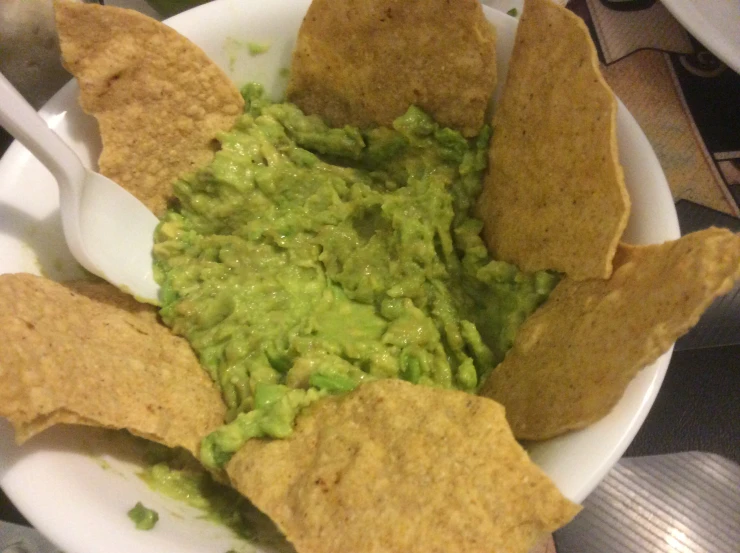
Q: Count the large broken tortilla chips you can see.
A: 6